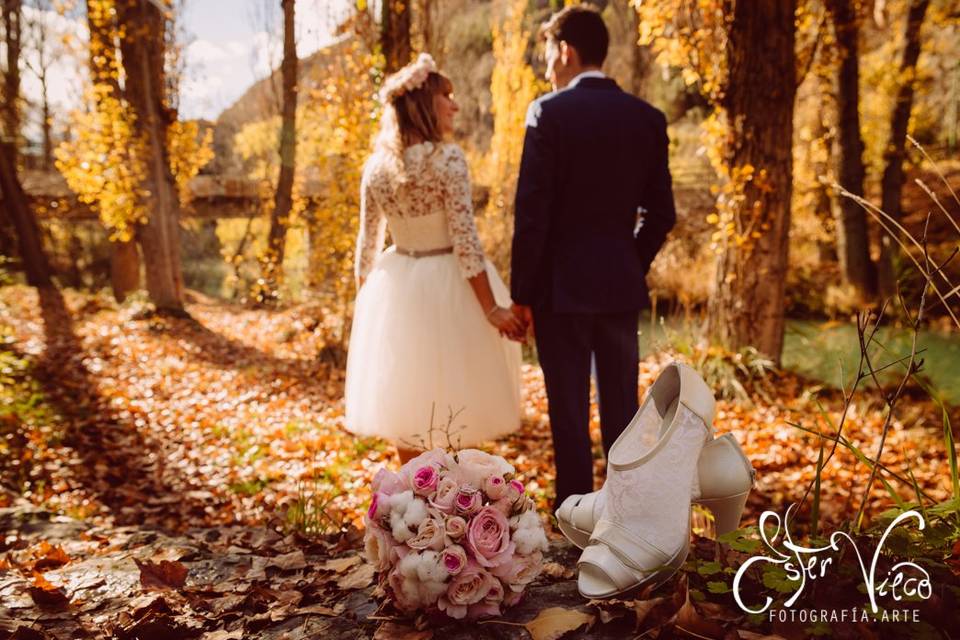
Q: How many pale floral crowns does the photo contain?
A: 1